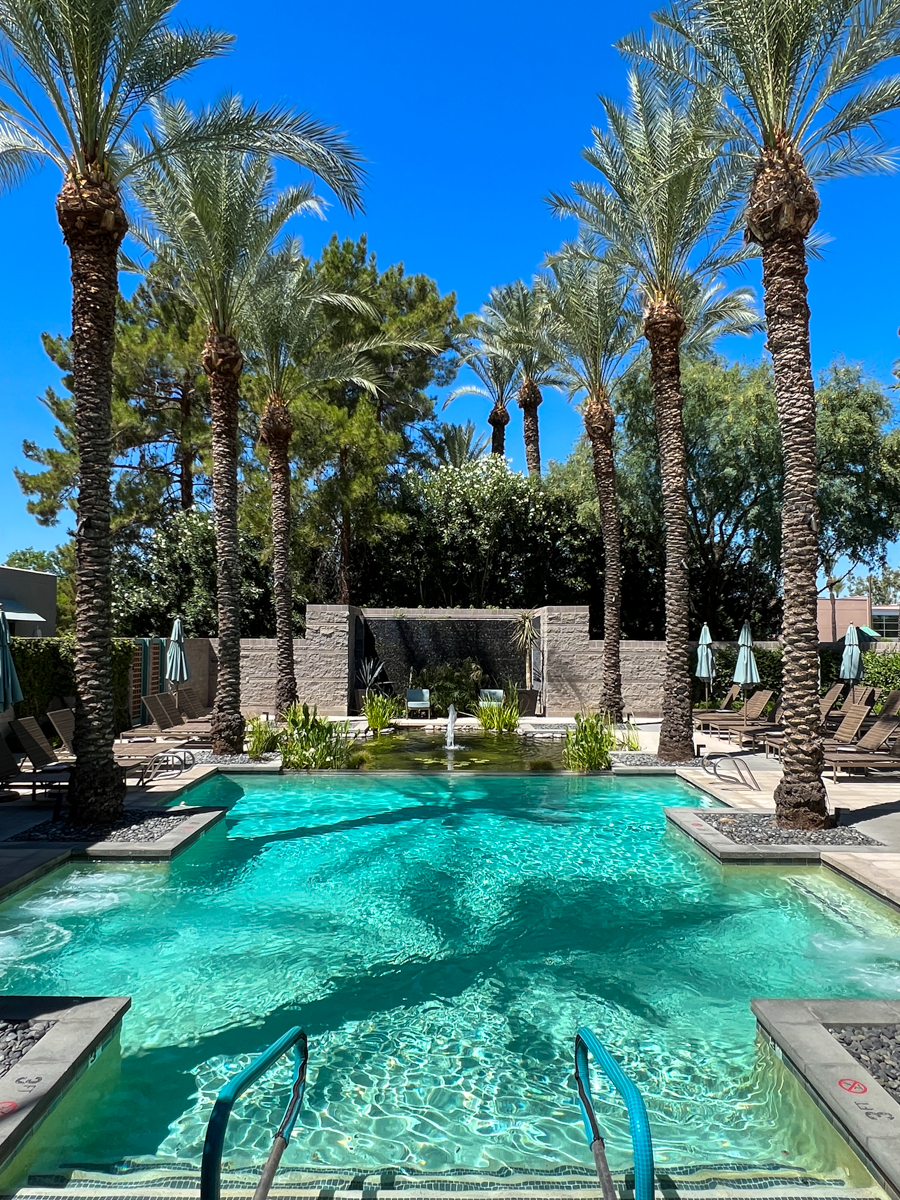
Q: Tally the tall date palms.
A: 8